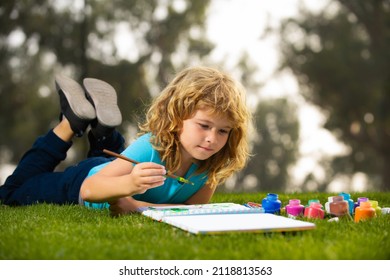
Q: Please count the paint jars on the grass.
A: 10